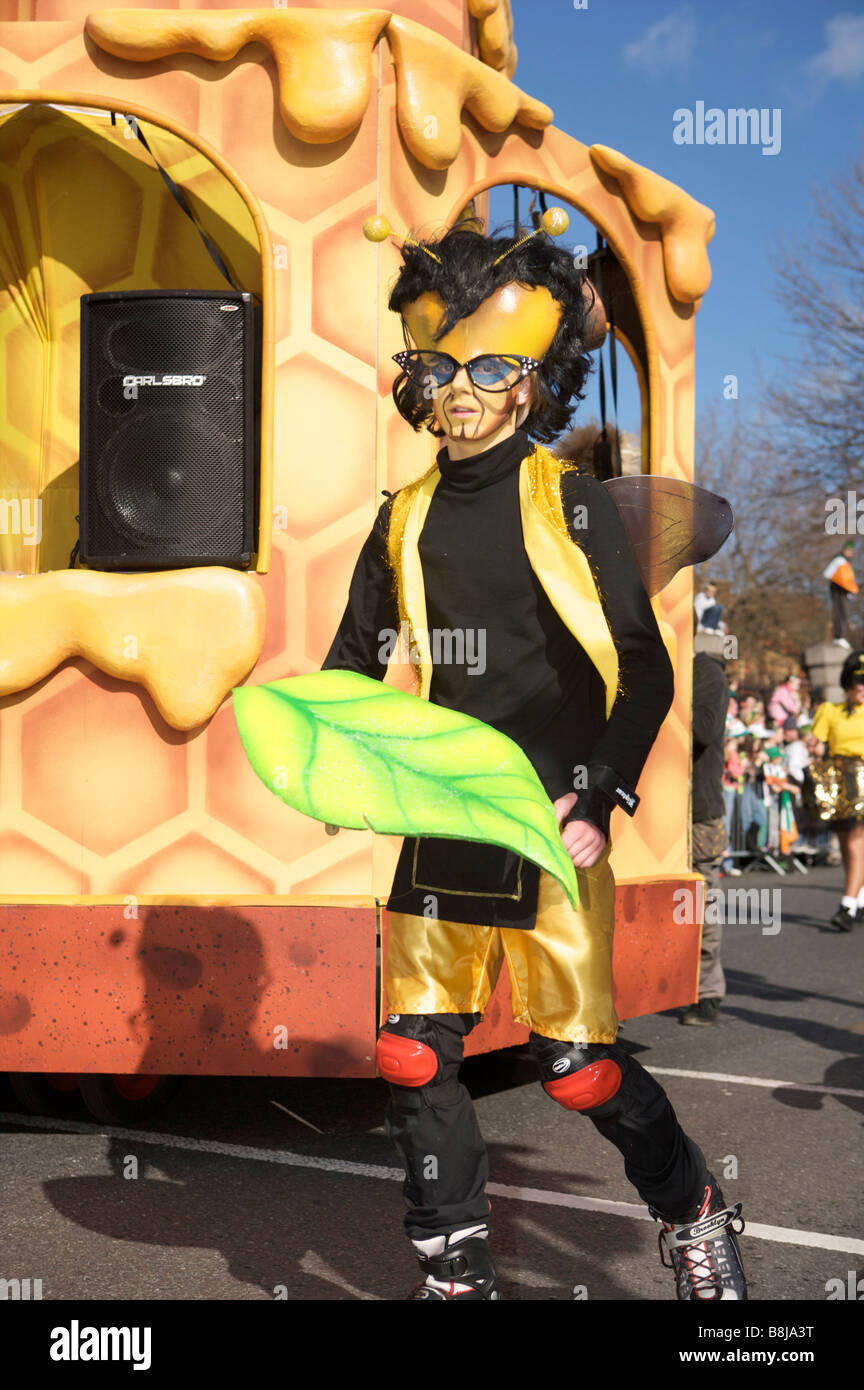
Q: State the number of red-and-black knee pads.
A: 2